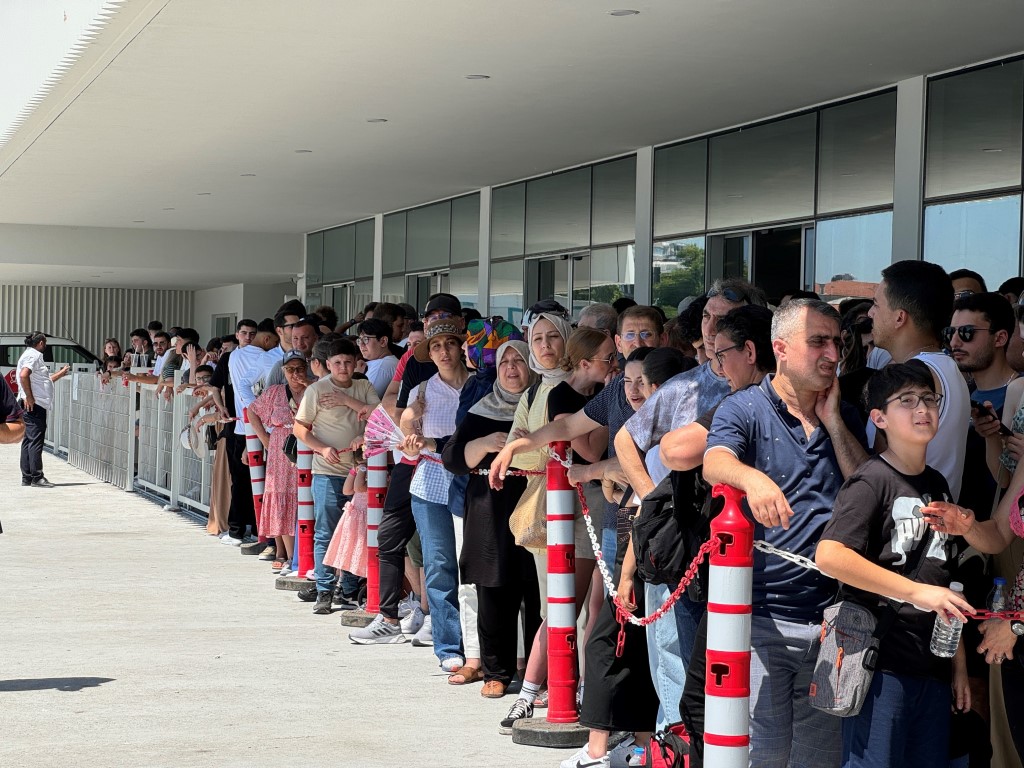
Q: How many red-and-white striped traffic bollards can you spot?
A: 5